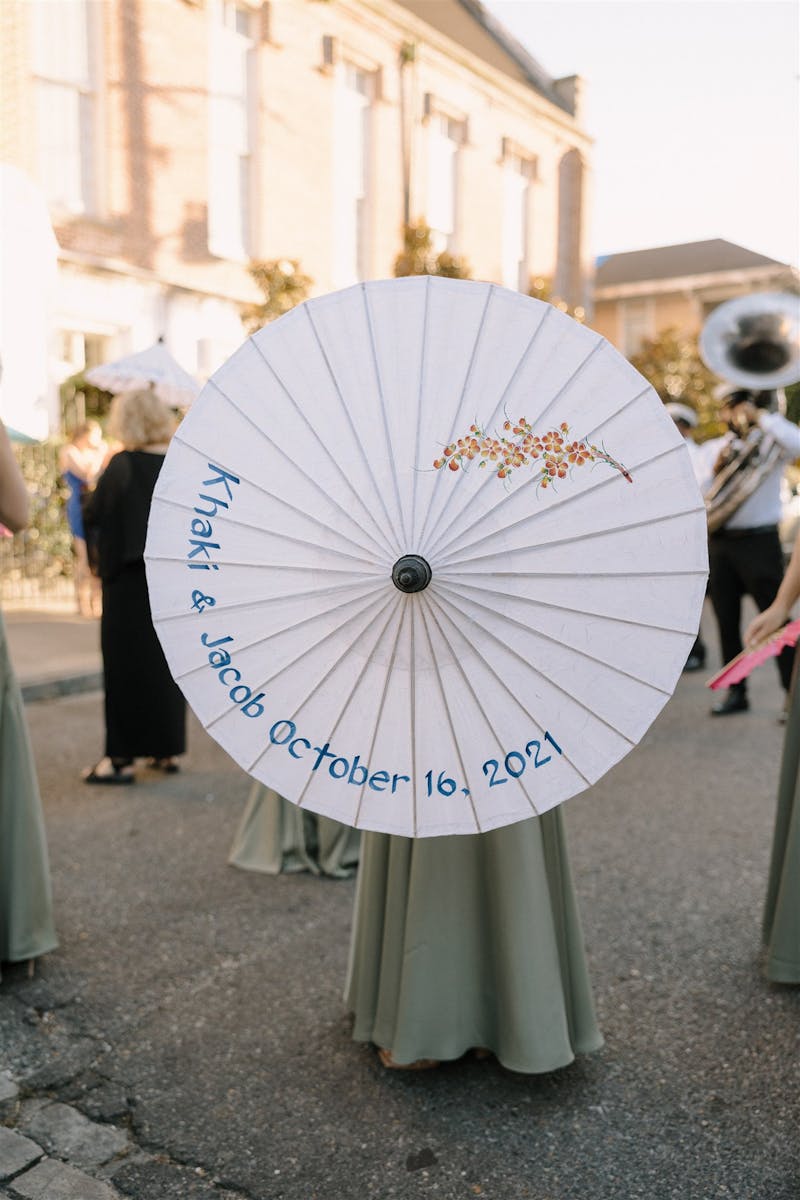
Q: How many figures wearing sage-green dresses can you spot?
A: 4